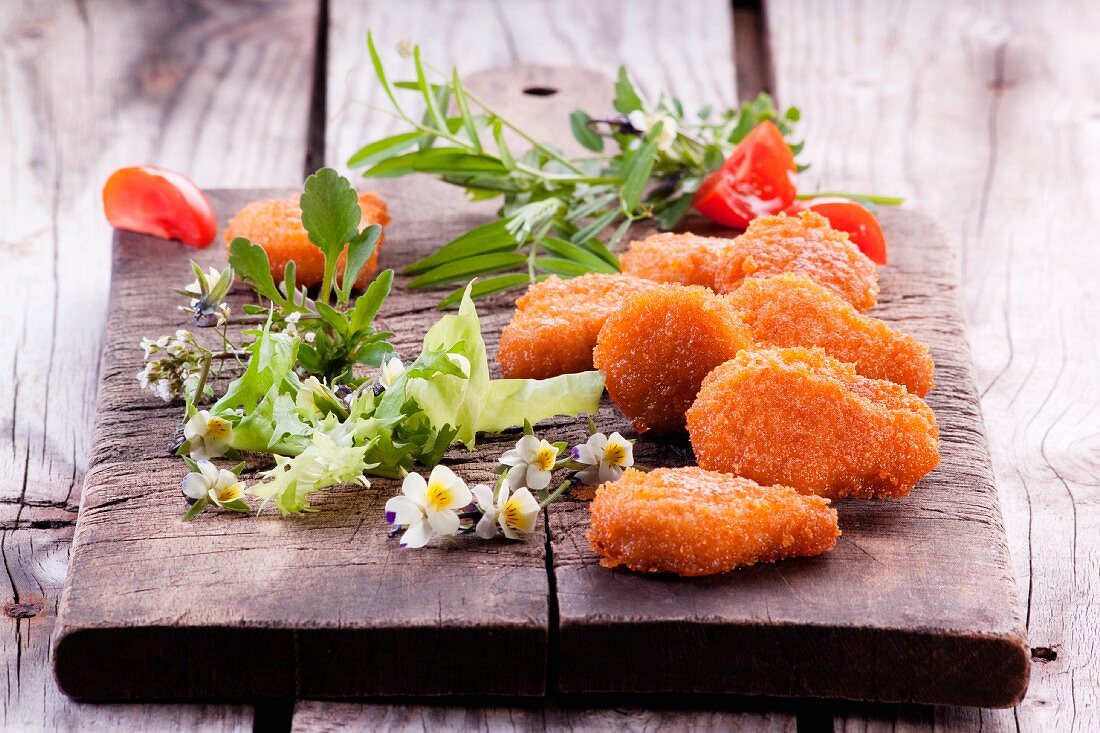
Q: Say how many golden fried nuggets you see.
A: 8